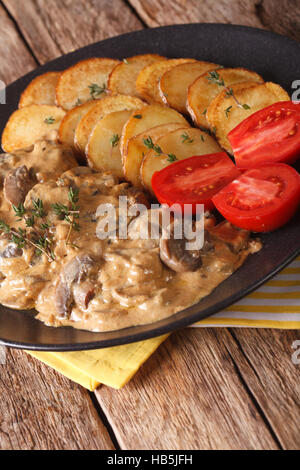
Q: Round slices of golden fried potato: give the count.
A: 14